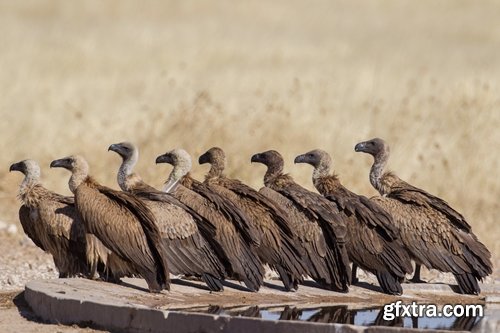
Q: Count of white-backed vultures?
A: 8